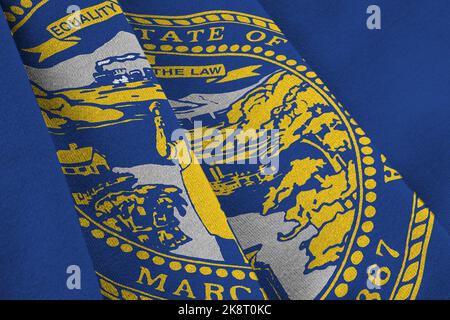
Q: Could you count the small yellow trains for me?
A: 0